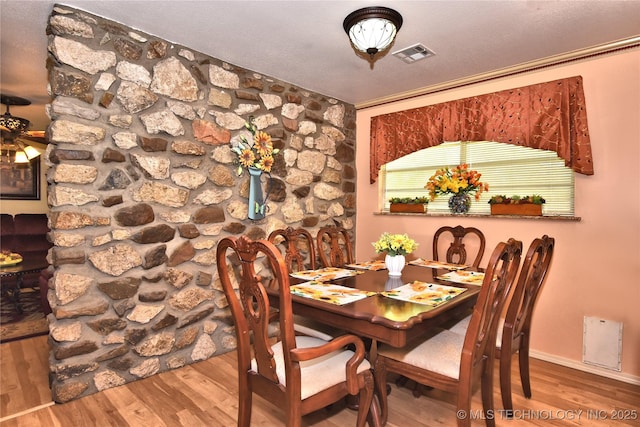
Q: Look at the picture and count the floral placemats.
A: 6